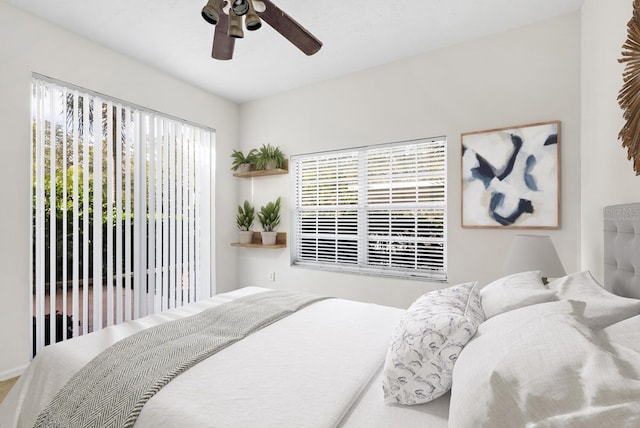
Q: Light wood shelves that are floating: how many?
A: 2